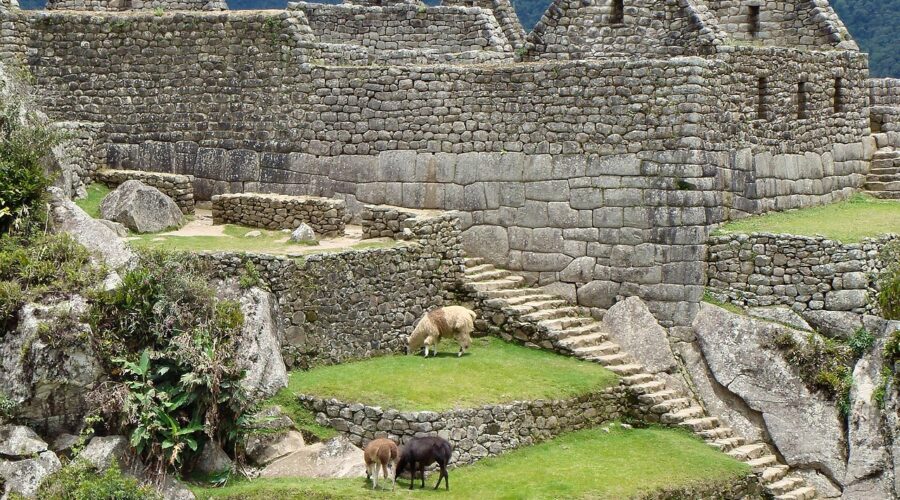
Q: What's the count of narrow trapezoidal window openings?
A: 5